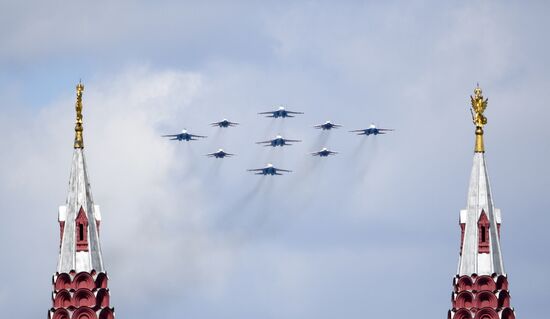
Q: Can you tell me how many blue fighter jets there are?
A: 9